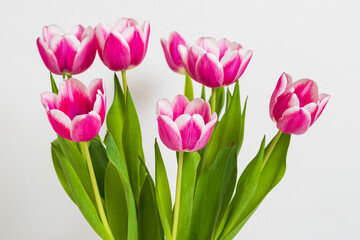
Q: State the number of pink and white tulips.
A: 7